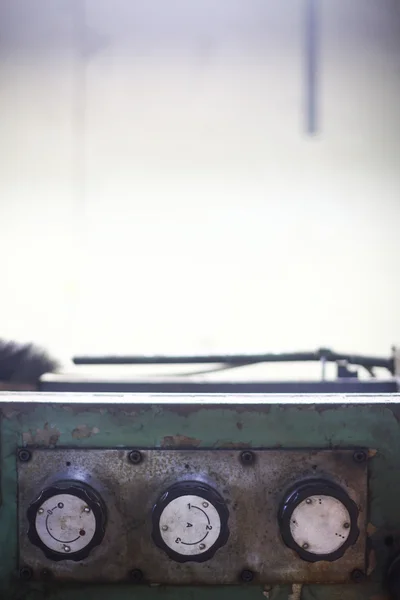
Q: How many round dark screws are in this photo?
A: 8